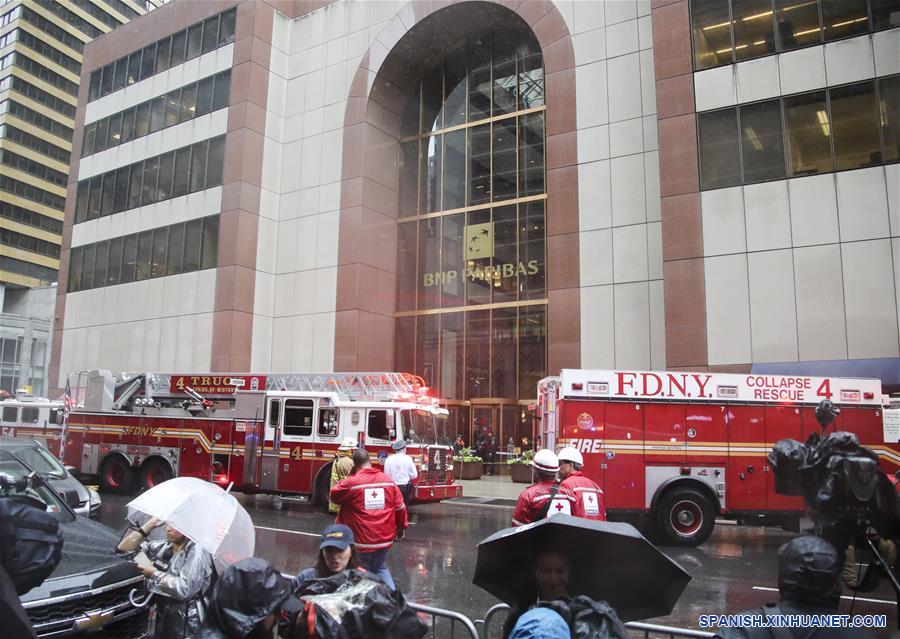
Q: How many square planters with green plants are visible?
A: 2